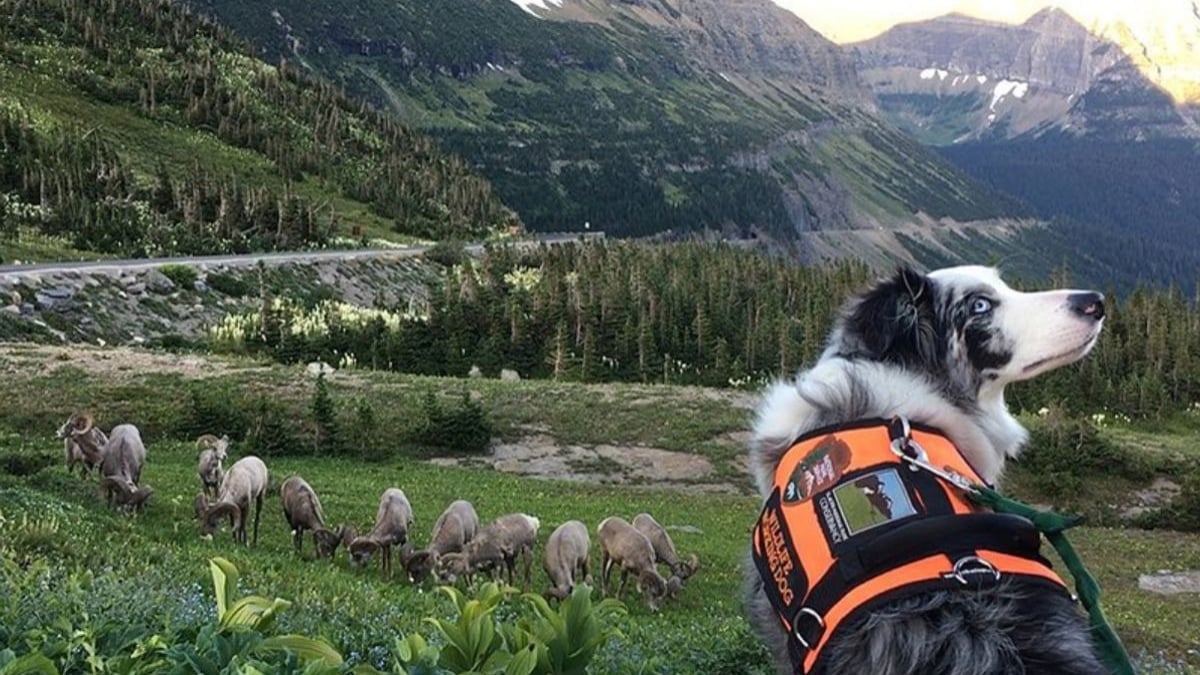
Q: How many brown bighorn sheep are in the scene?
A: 11